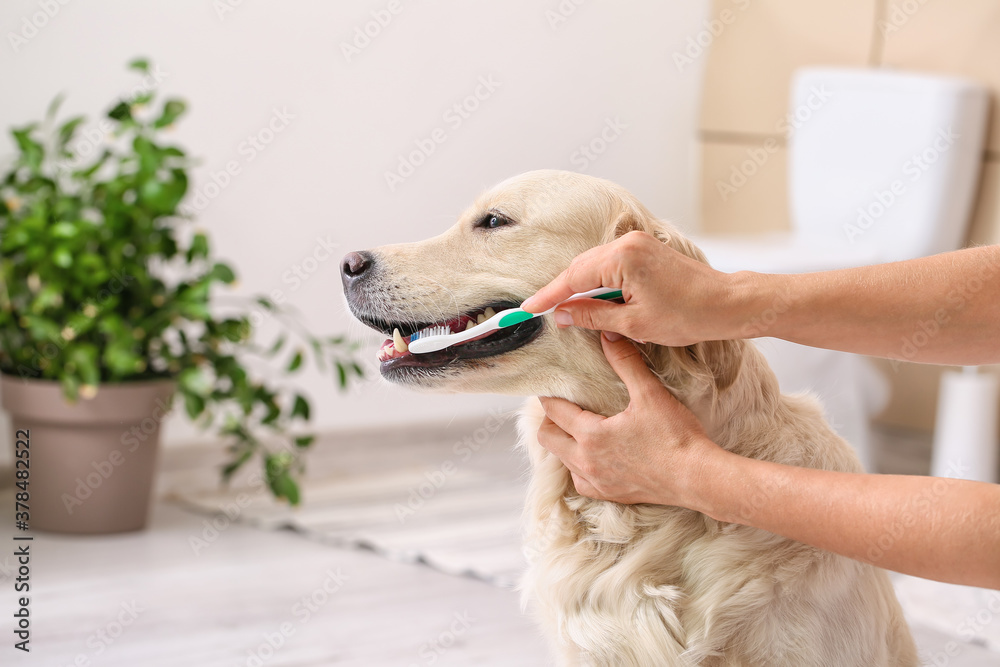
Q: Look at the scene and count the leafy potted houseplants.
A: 1